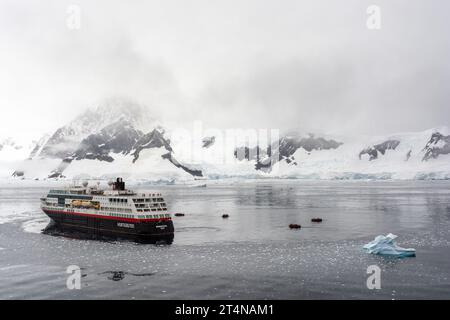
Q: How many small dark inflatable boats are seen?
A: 4